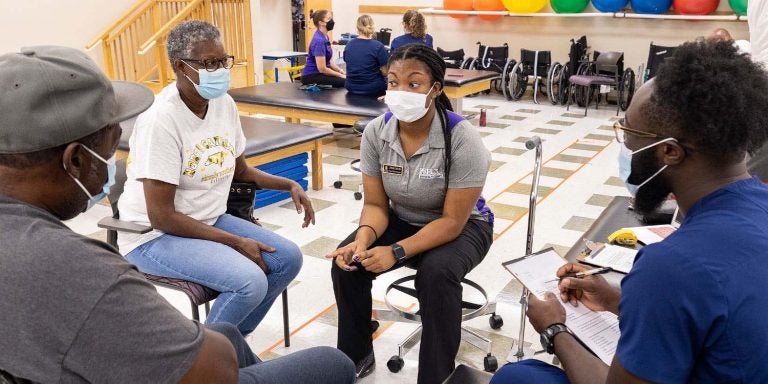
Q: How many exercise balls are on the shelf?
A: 8